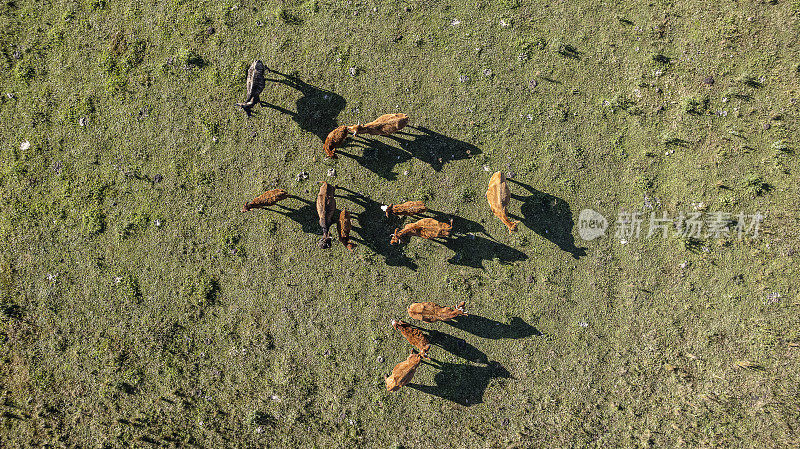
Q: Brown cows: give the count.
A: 11